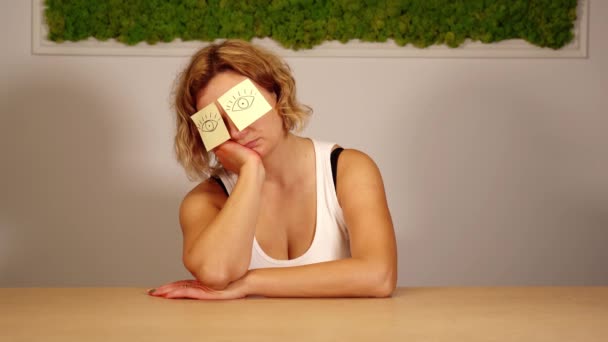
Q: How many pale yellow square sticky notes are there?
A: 2